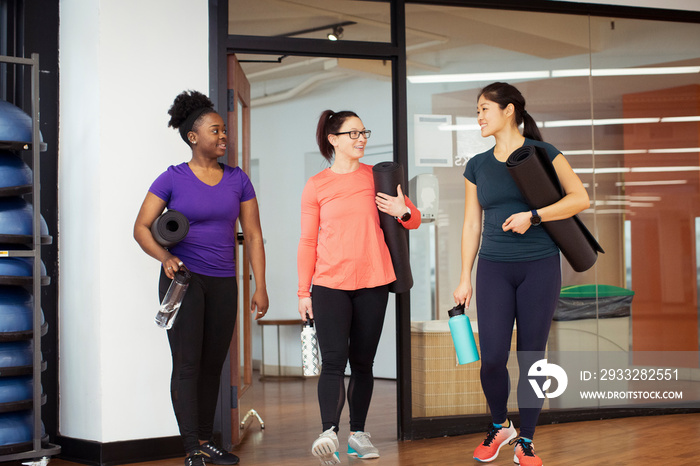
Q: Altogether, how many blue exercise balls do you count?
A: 8